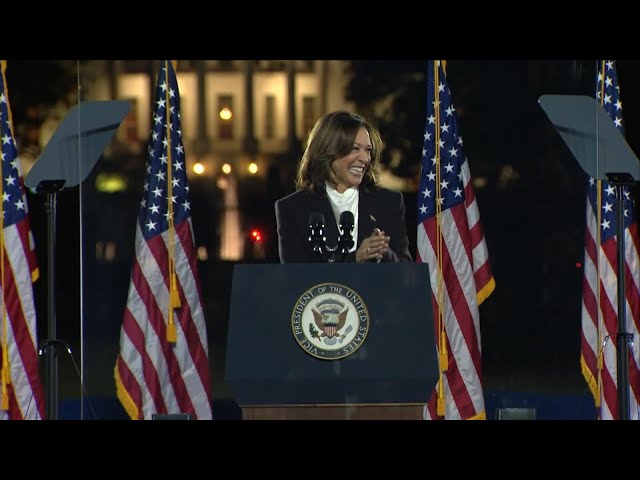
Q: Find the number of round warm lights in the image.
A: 4